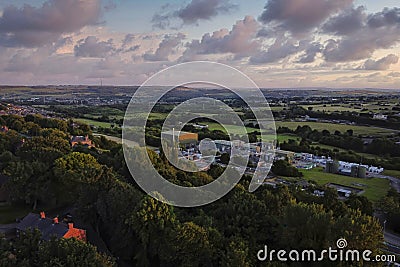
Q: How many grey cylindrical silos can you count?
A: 4